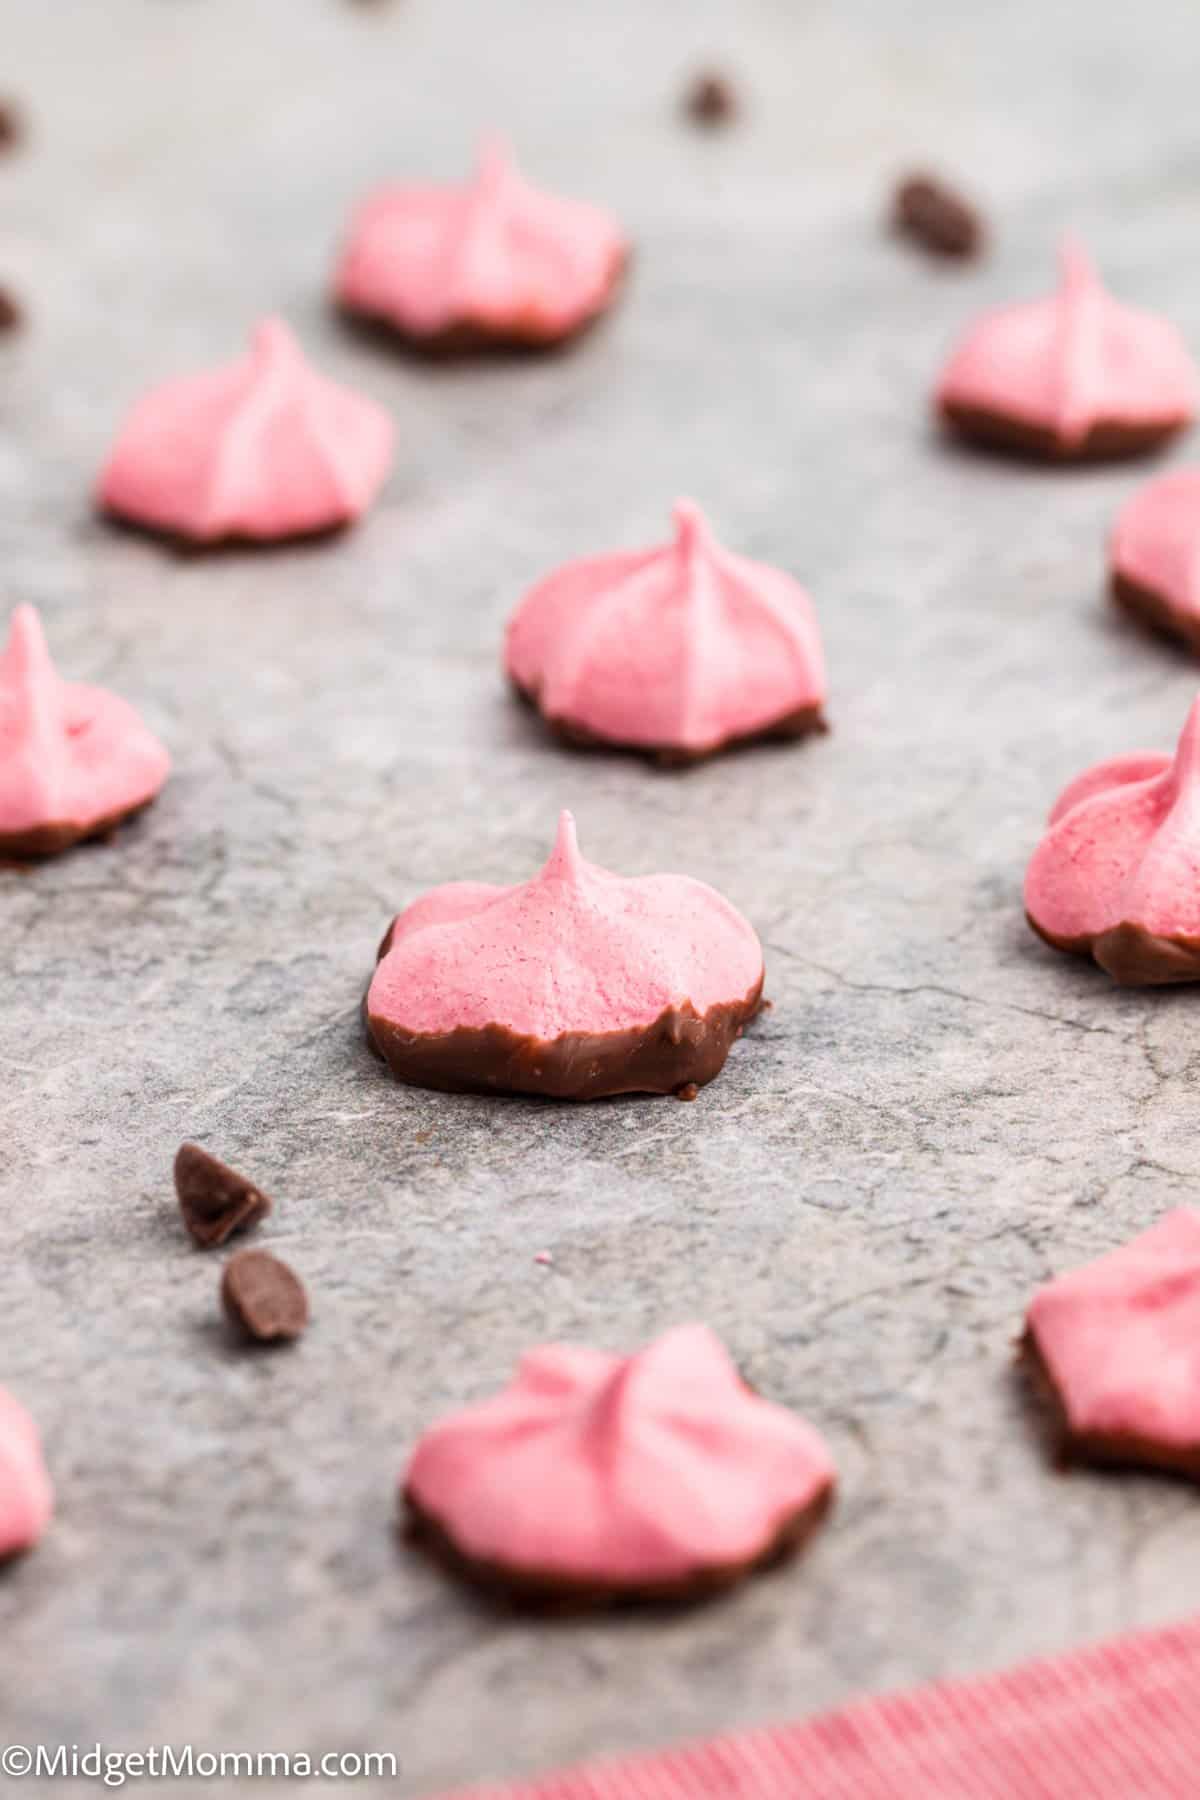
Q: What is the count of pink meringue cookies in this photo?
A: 11